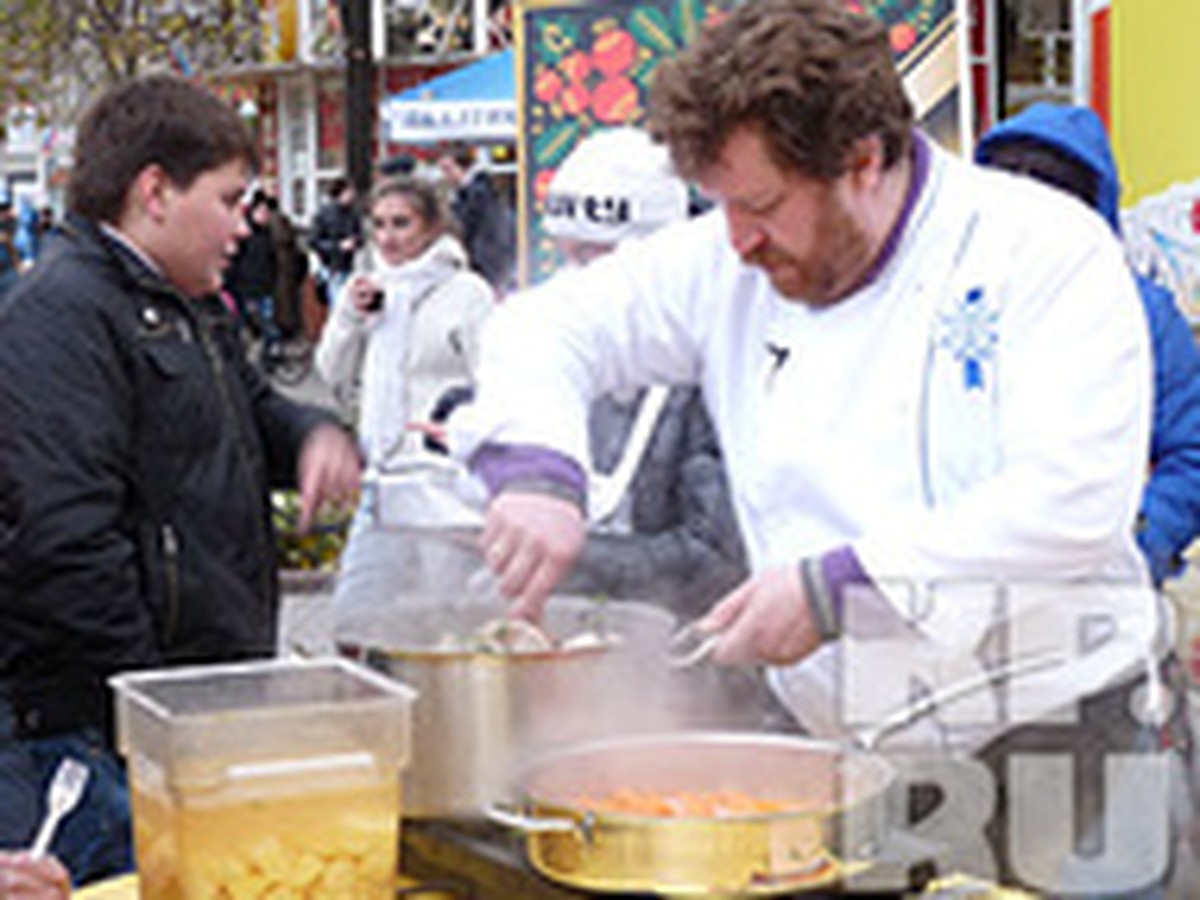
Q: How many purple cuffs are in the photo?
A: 2